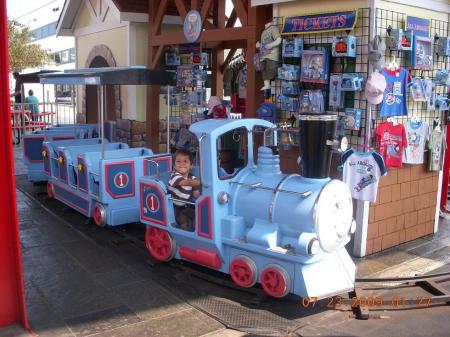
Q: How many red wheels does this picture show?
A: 5